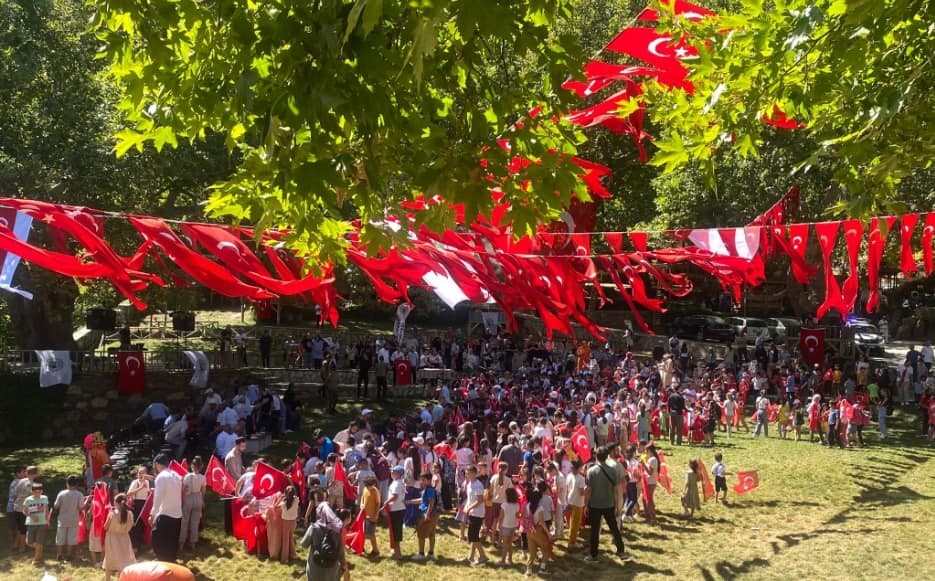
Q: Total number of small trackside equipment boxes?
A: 0